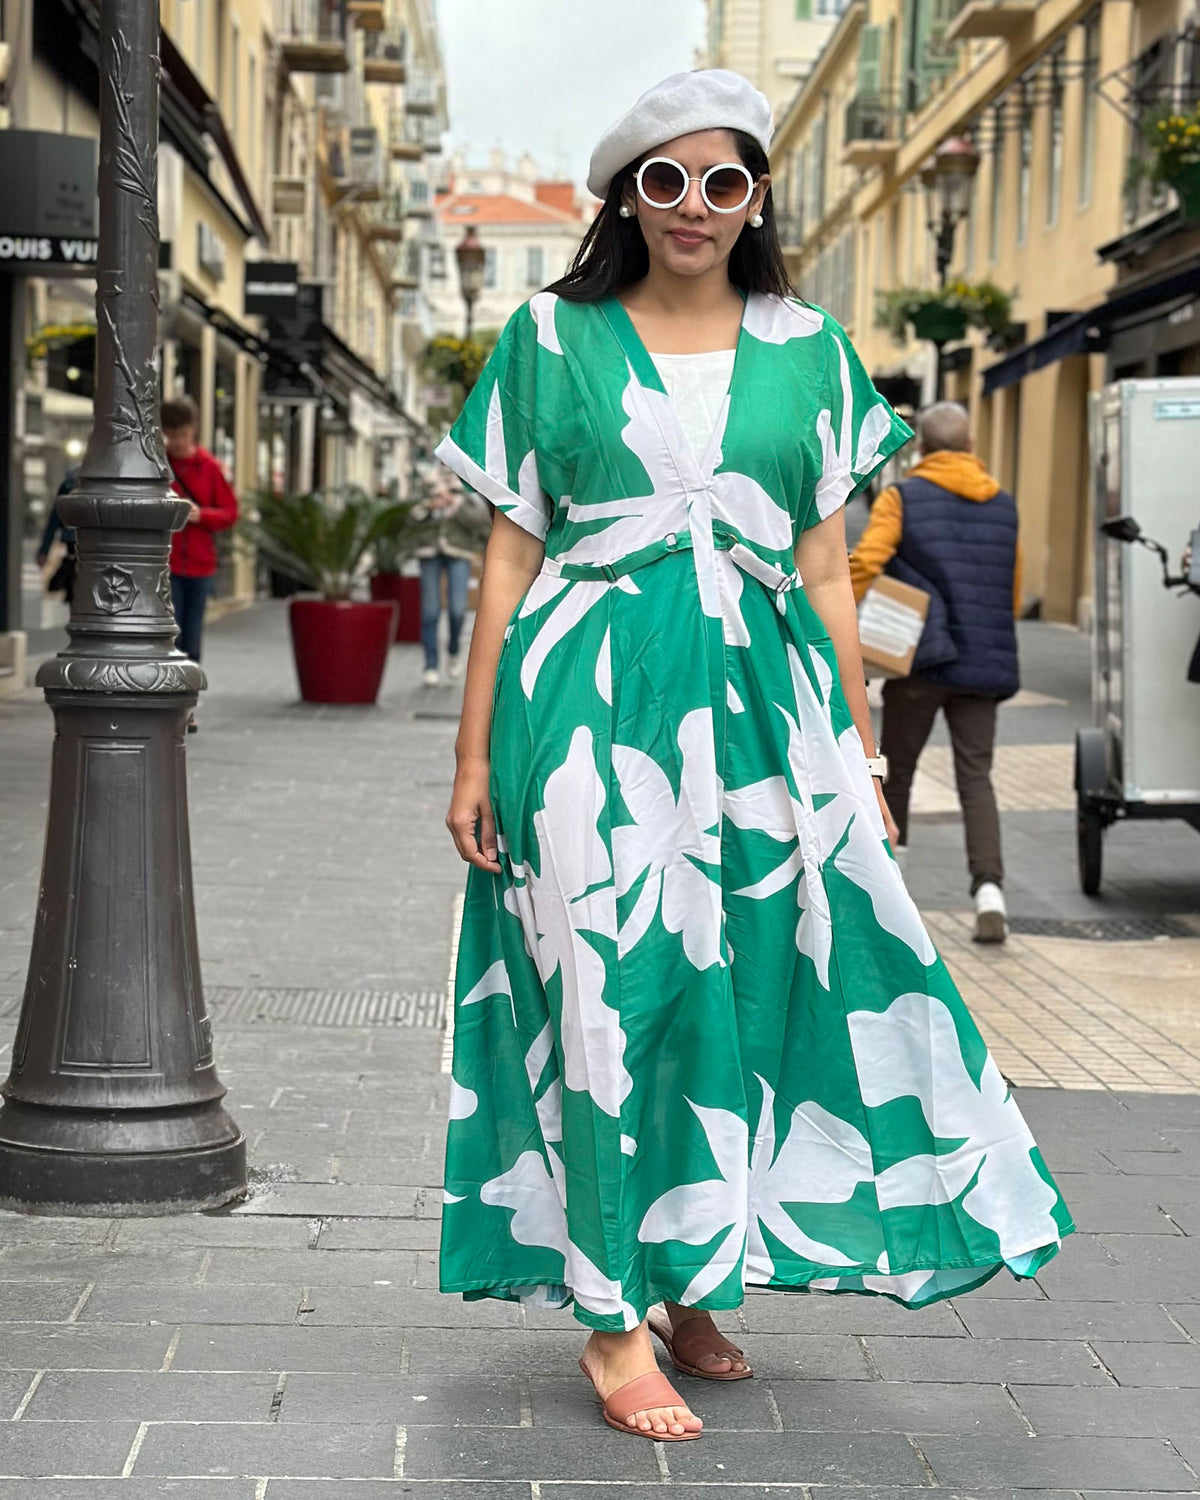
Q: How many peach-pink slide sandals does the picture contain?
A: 2